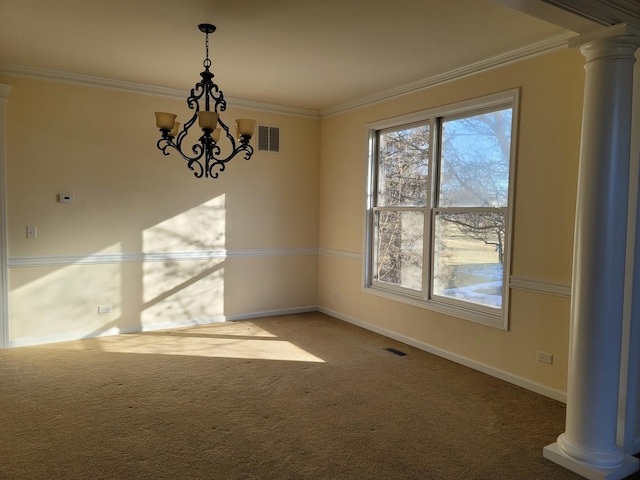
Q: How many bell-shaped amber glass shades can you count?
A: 6